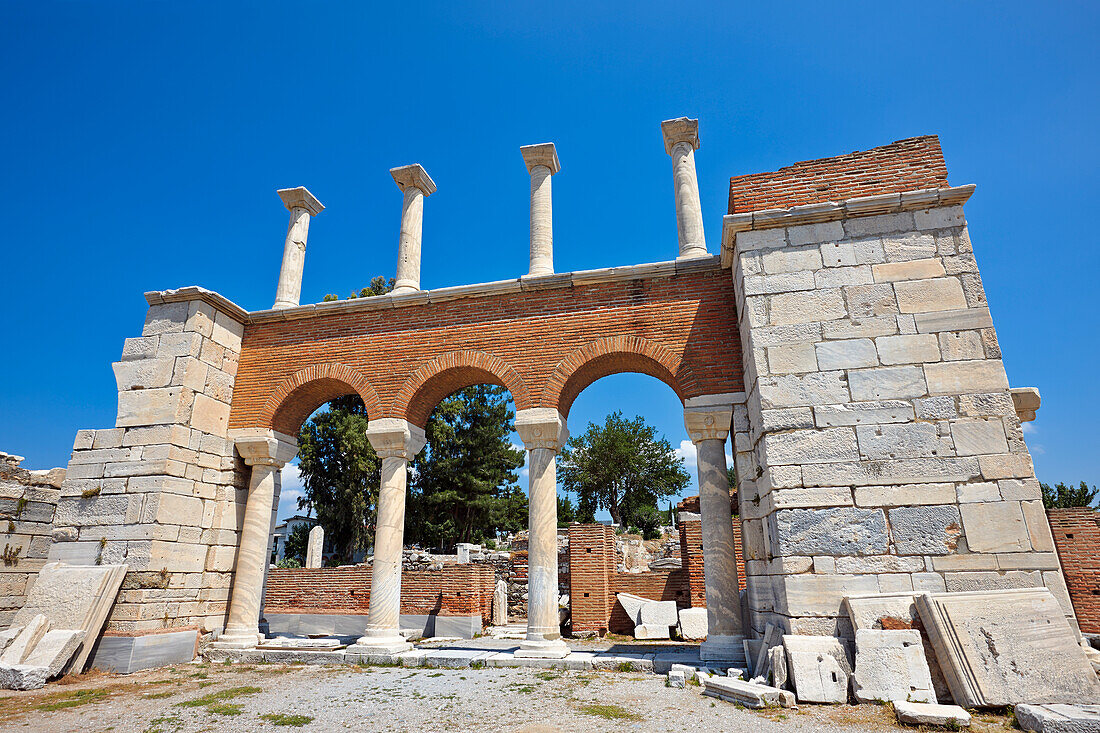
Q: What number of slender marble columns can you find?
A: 8